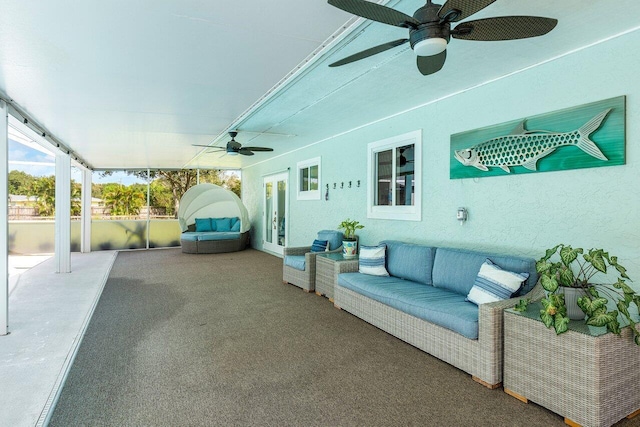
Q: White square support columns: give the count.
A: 3